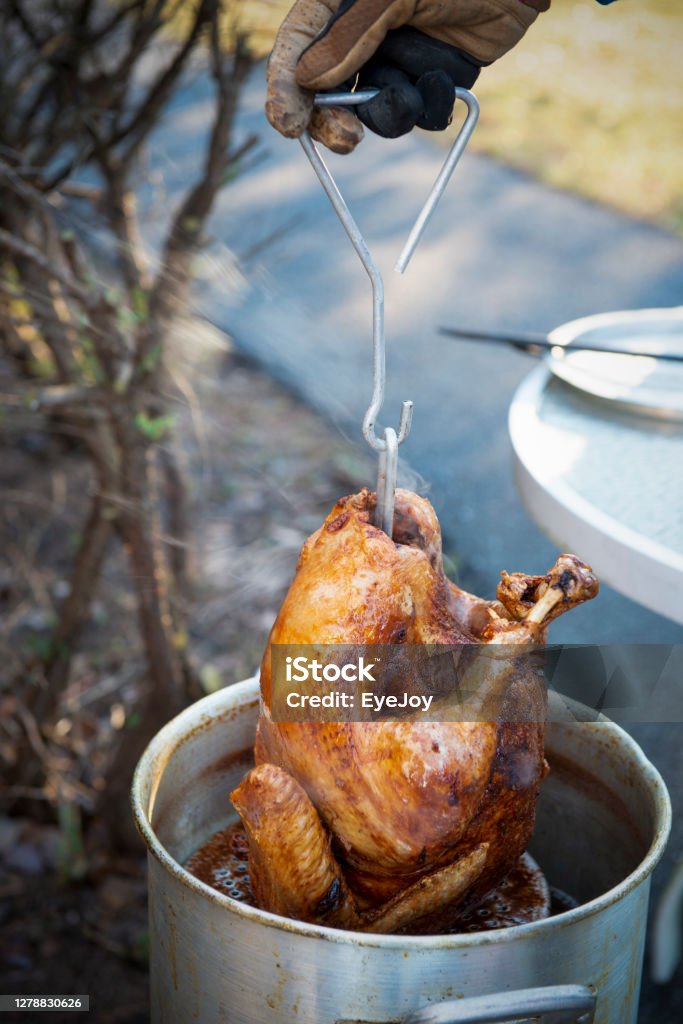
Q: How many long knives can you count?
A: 1